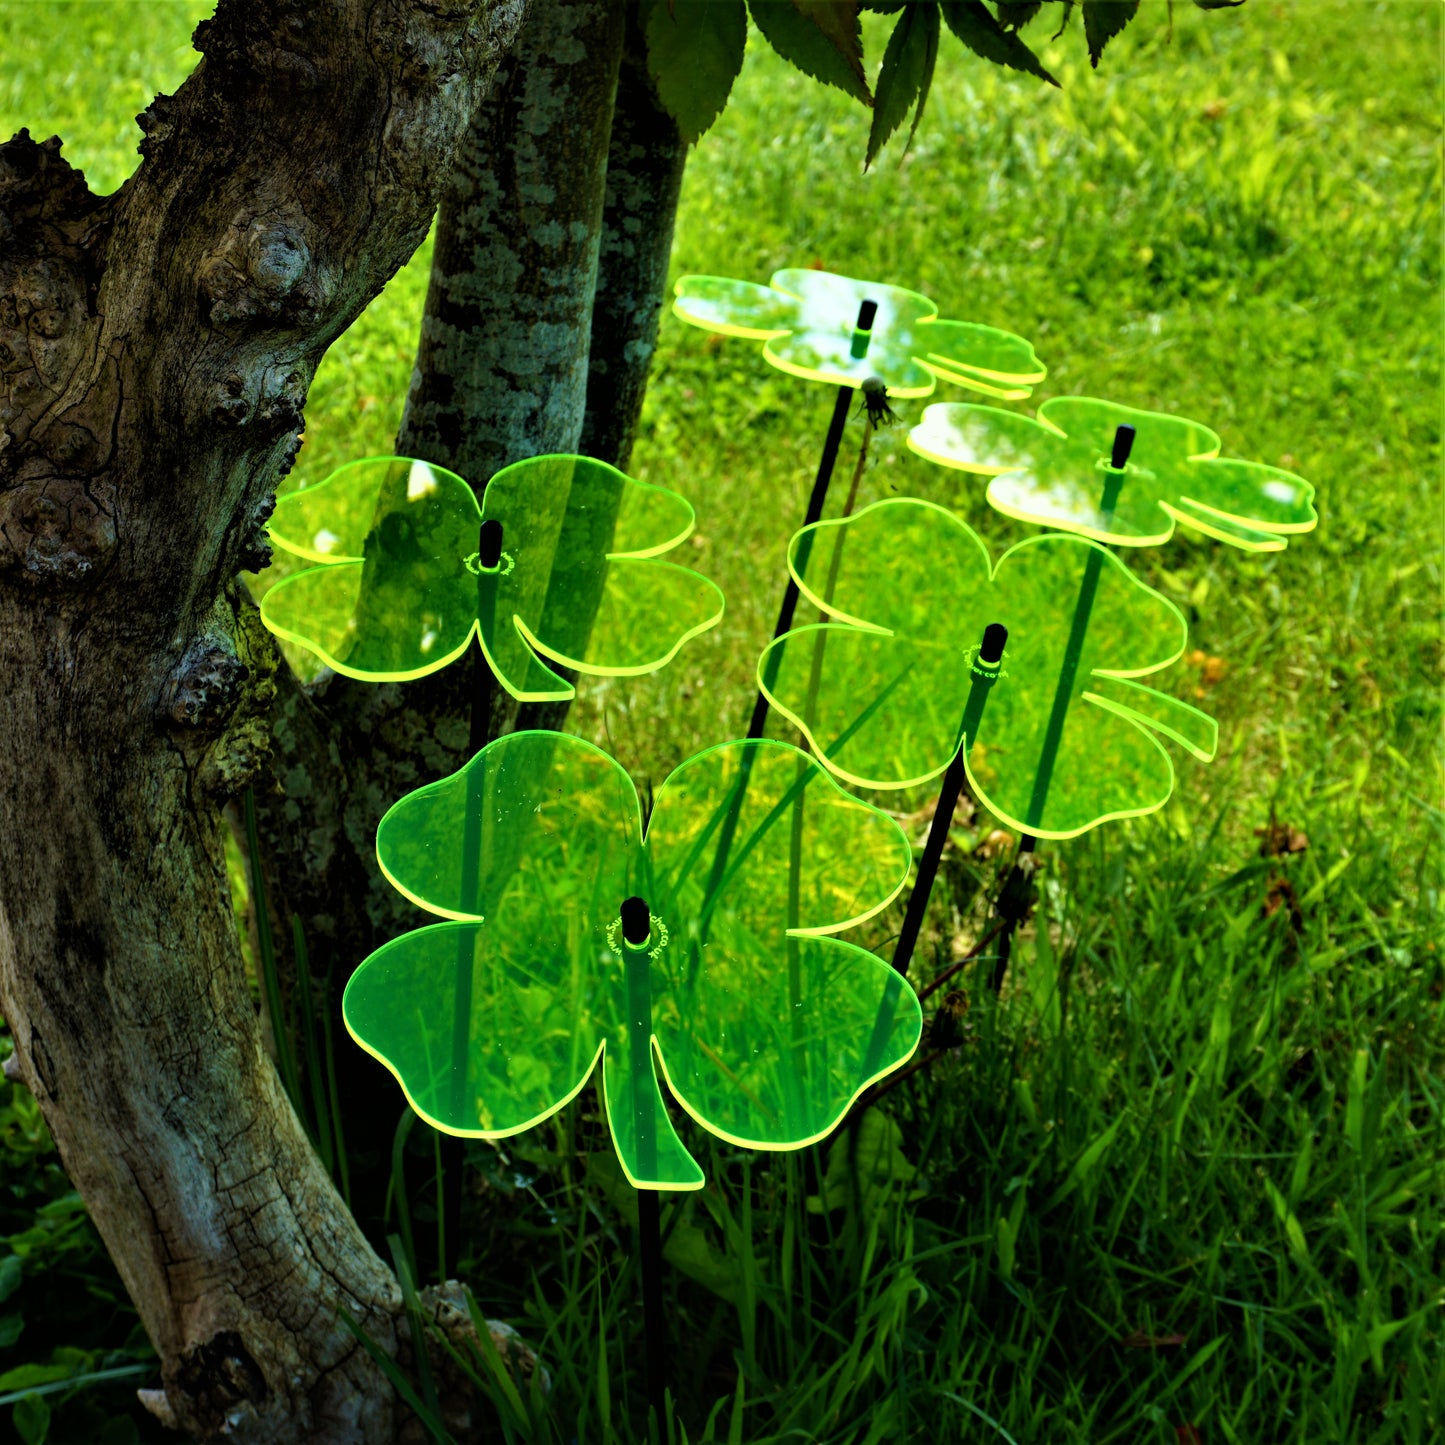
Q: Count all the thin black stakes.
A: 5